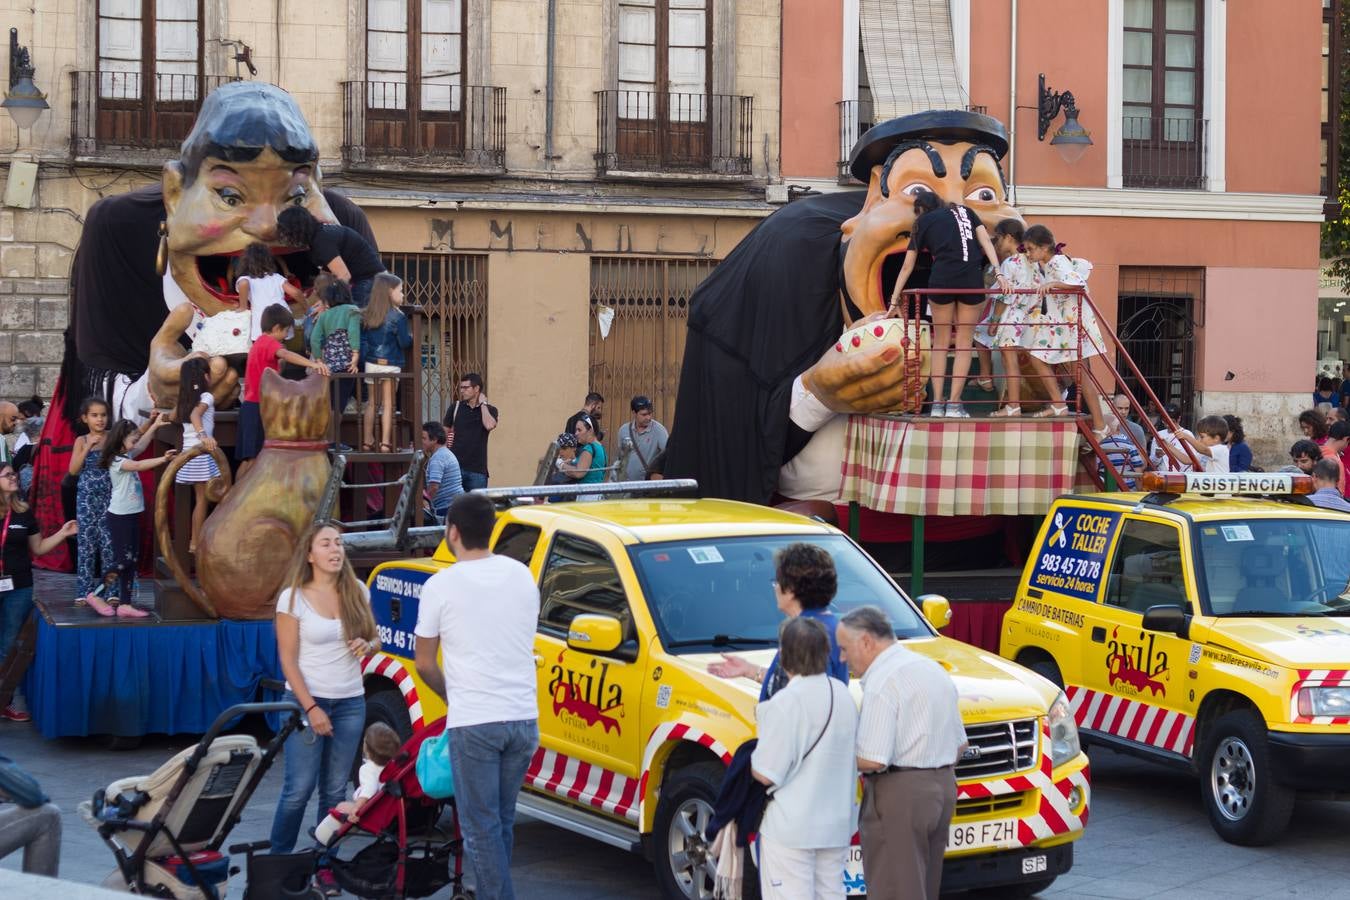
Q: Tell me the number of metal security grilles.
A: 3